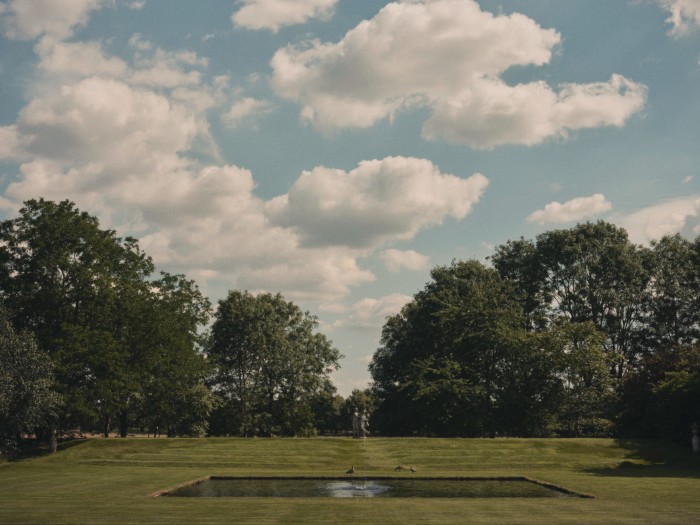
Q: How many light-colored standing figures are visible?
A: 2